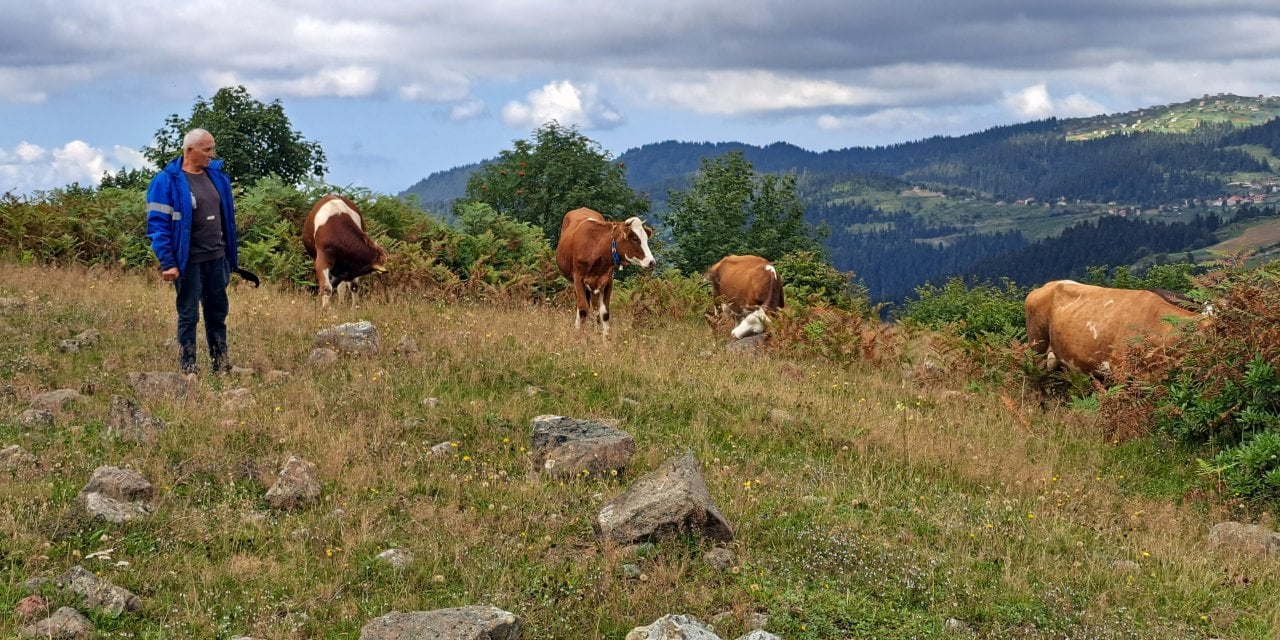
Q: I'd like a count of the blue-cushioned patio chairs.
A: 0